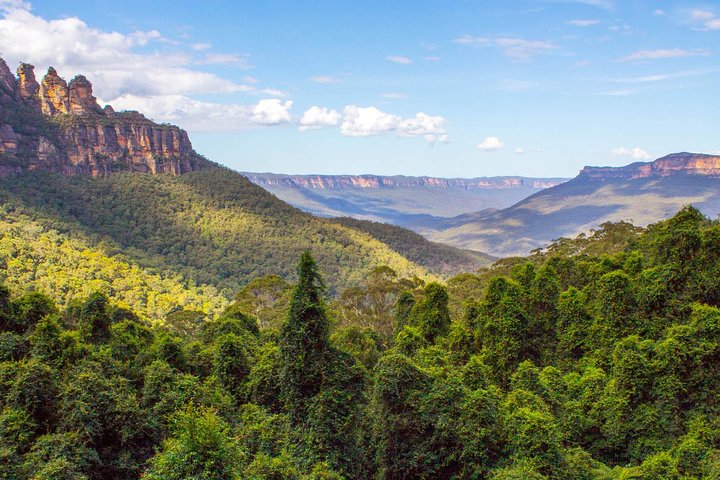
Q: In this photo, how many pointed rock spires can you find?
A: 3